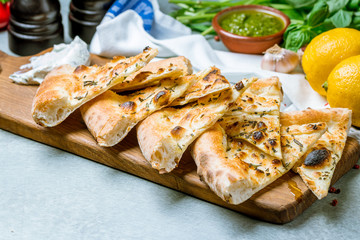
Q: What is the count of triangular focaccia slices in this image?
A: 8